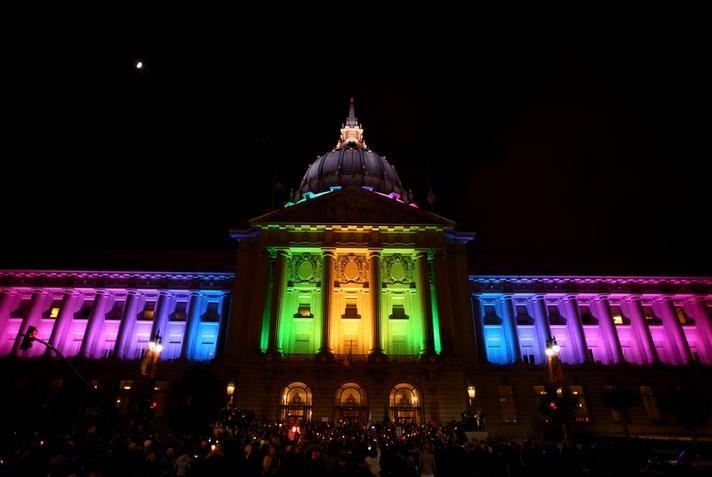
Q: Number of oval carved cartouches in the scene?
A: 3